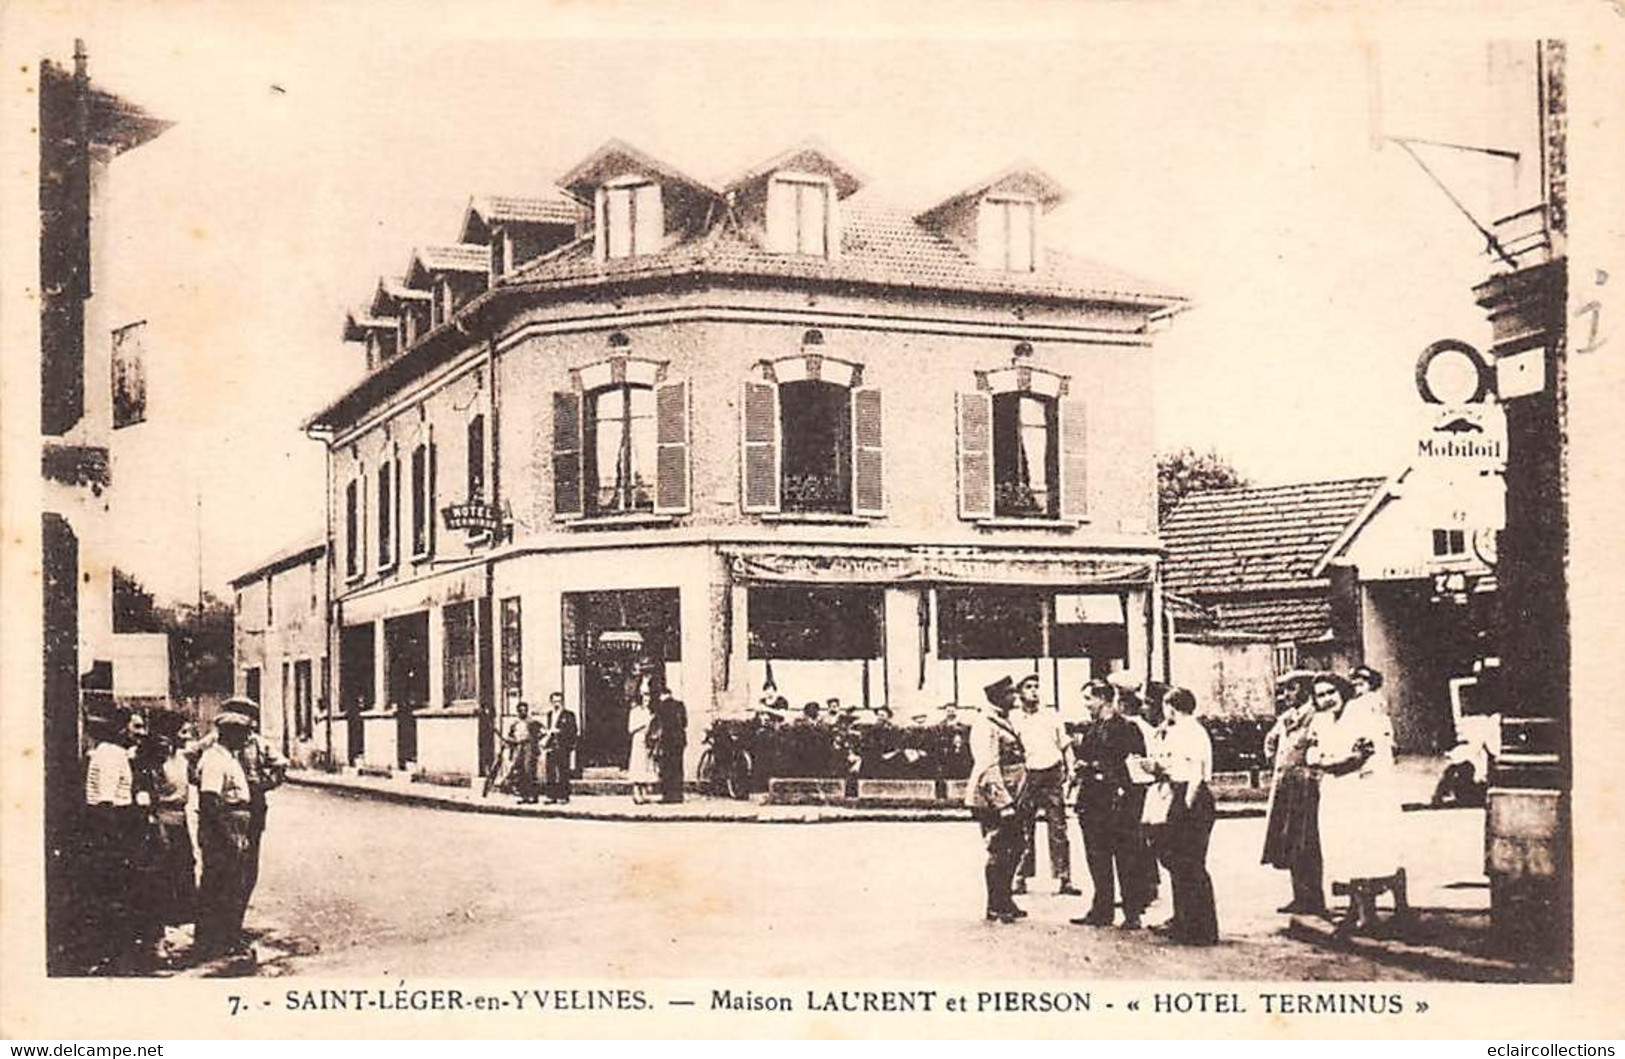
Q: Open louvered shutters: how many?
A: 6